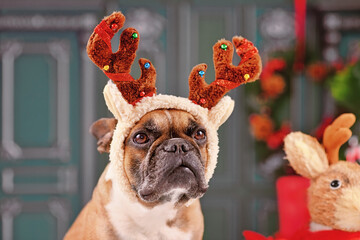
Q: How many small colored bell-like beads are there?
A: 9